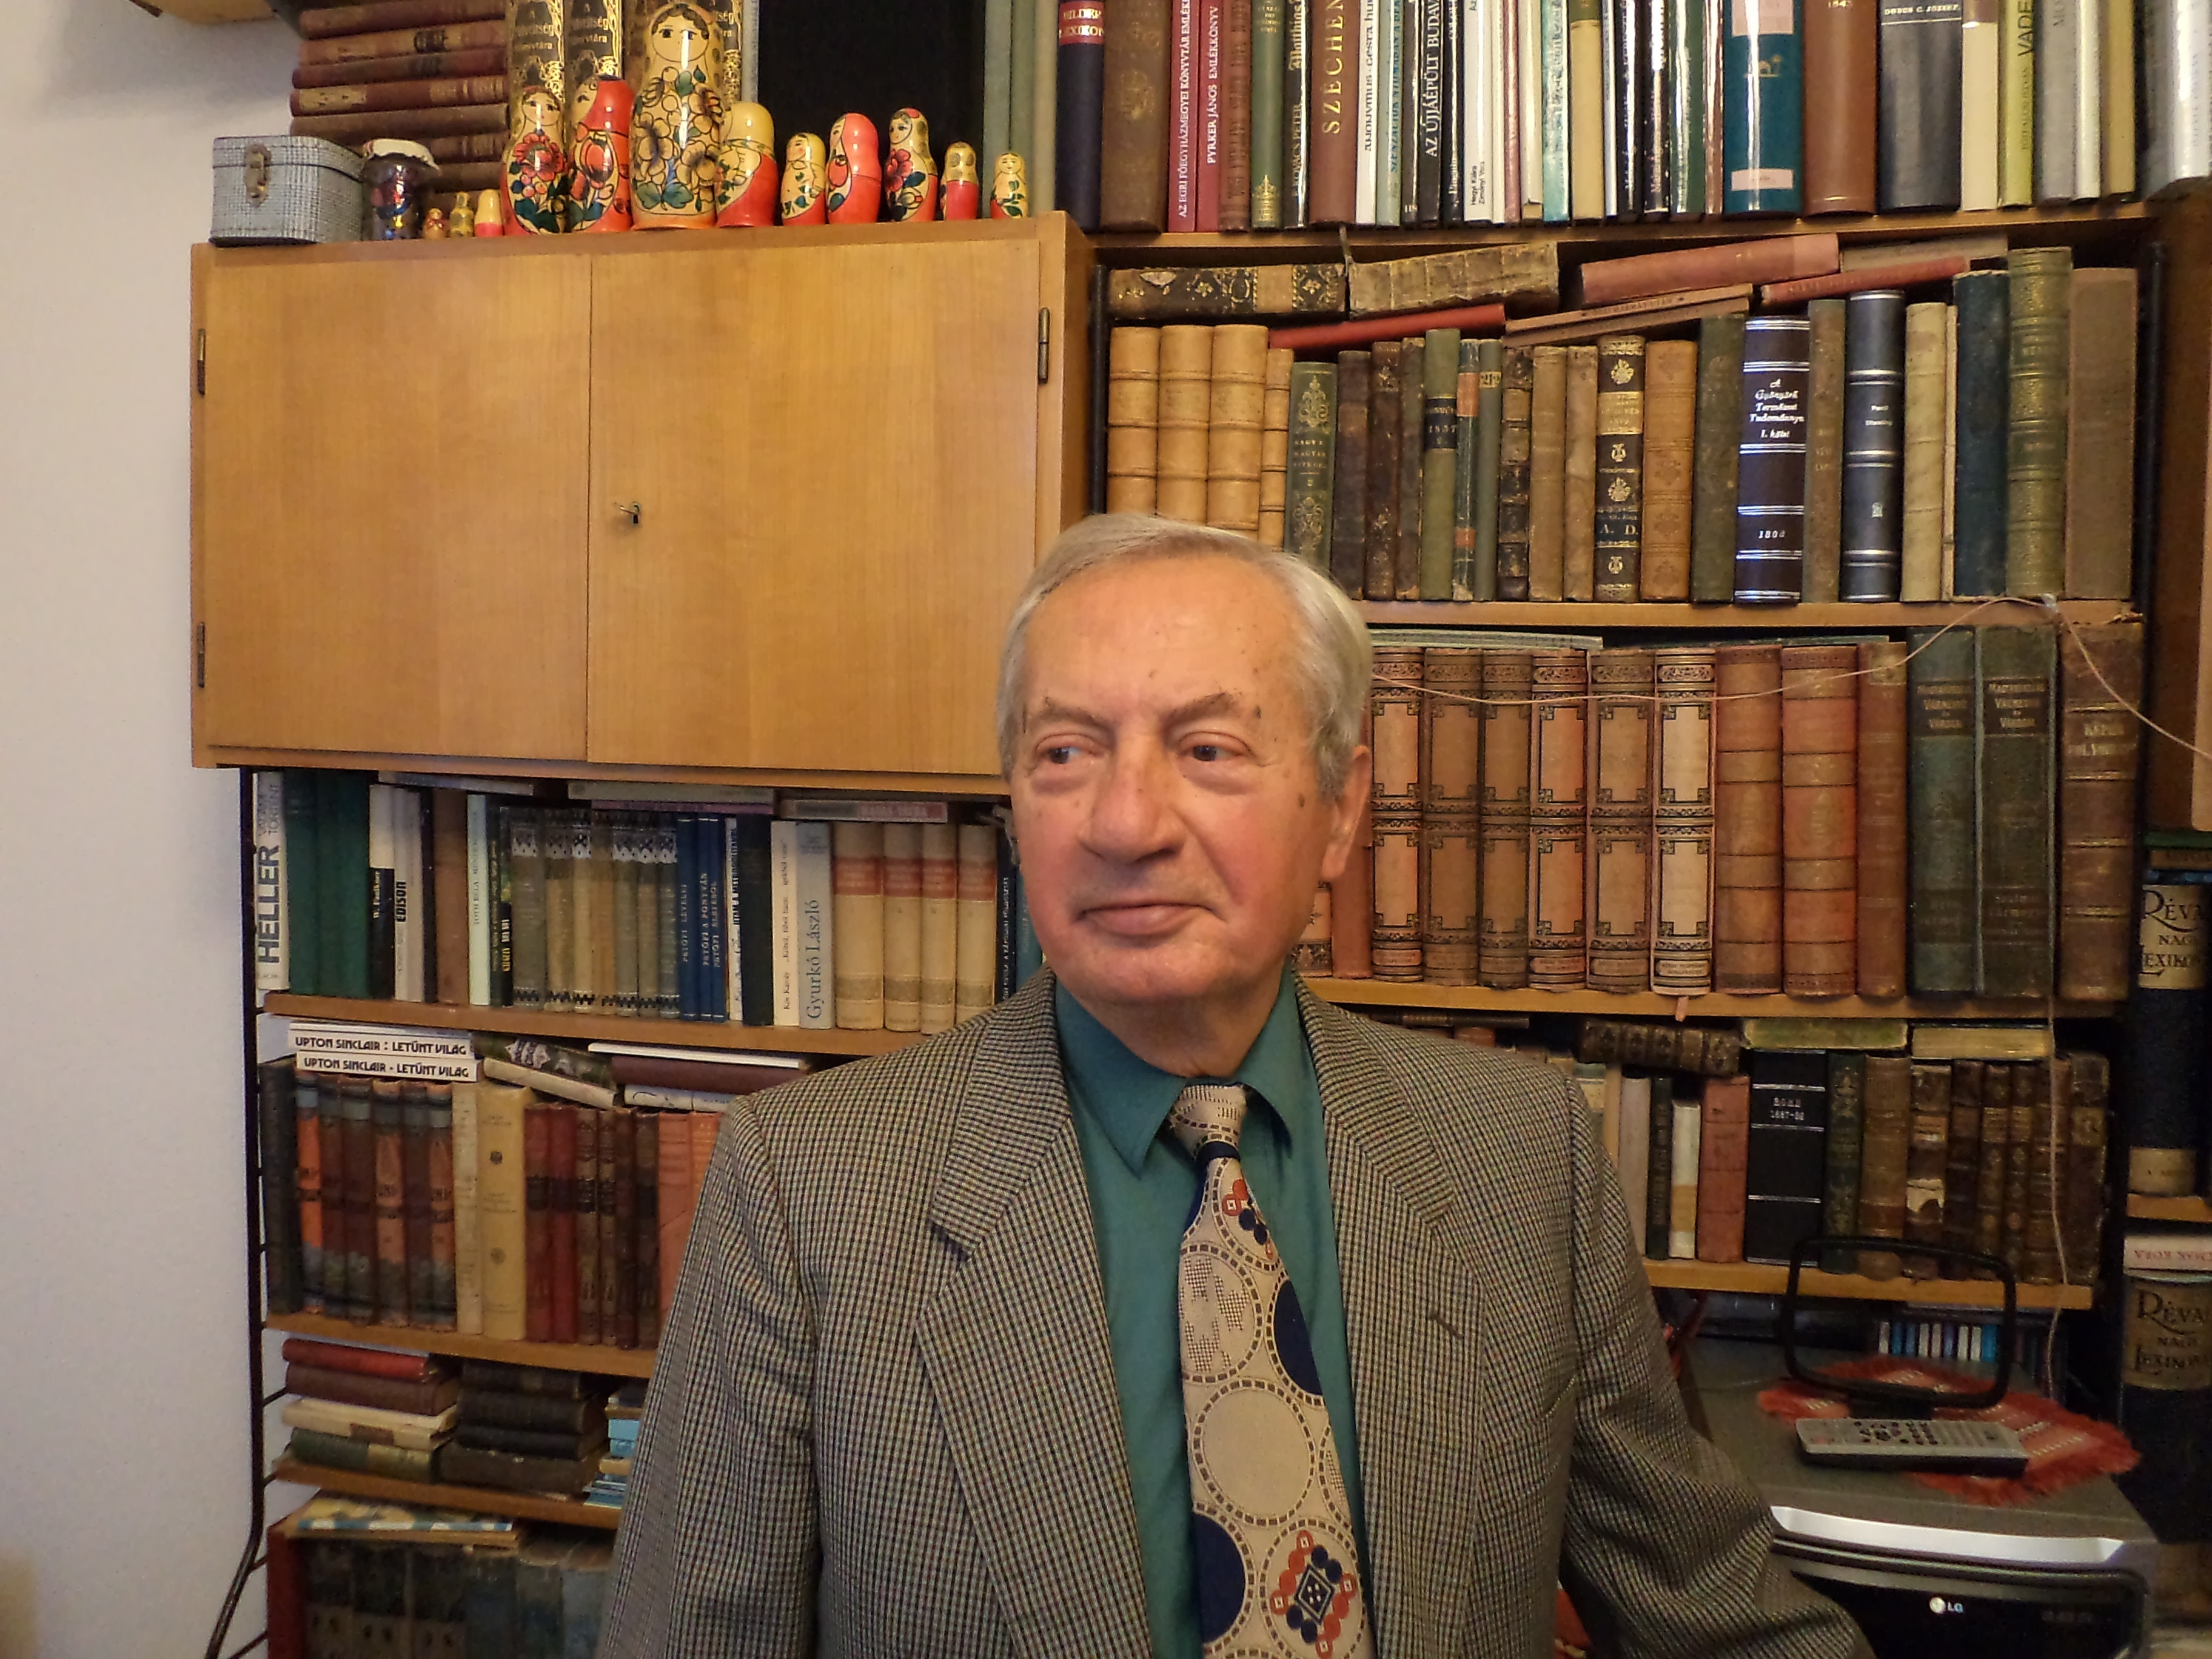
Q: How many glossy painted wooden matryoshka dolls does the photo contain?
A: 12